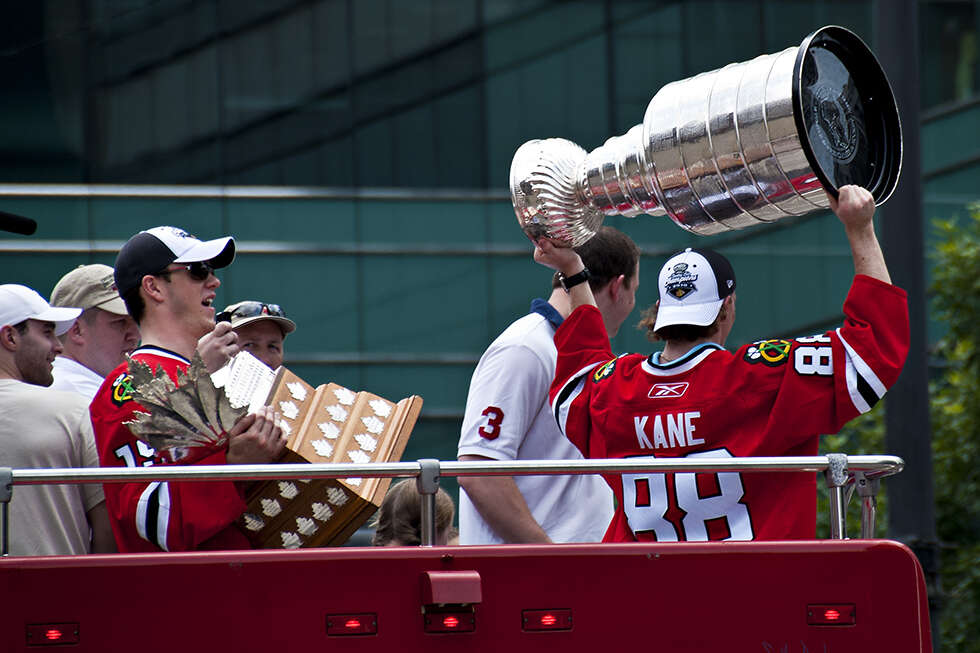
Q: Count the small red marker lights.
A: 5